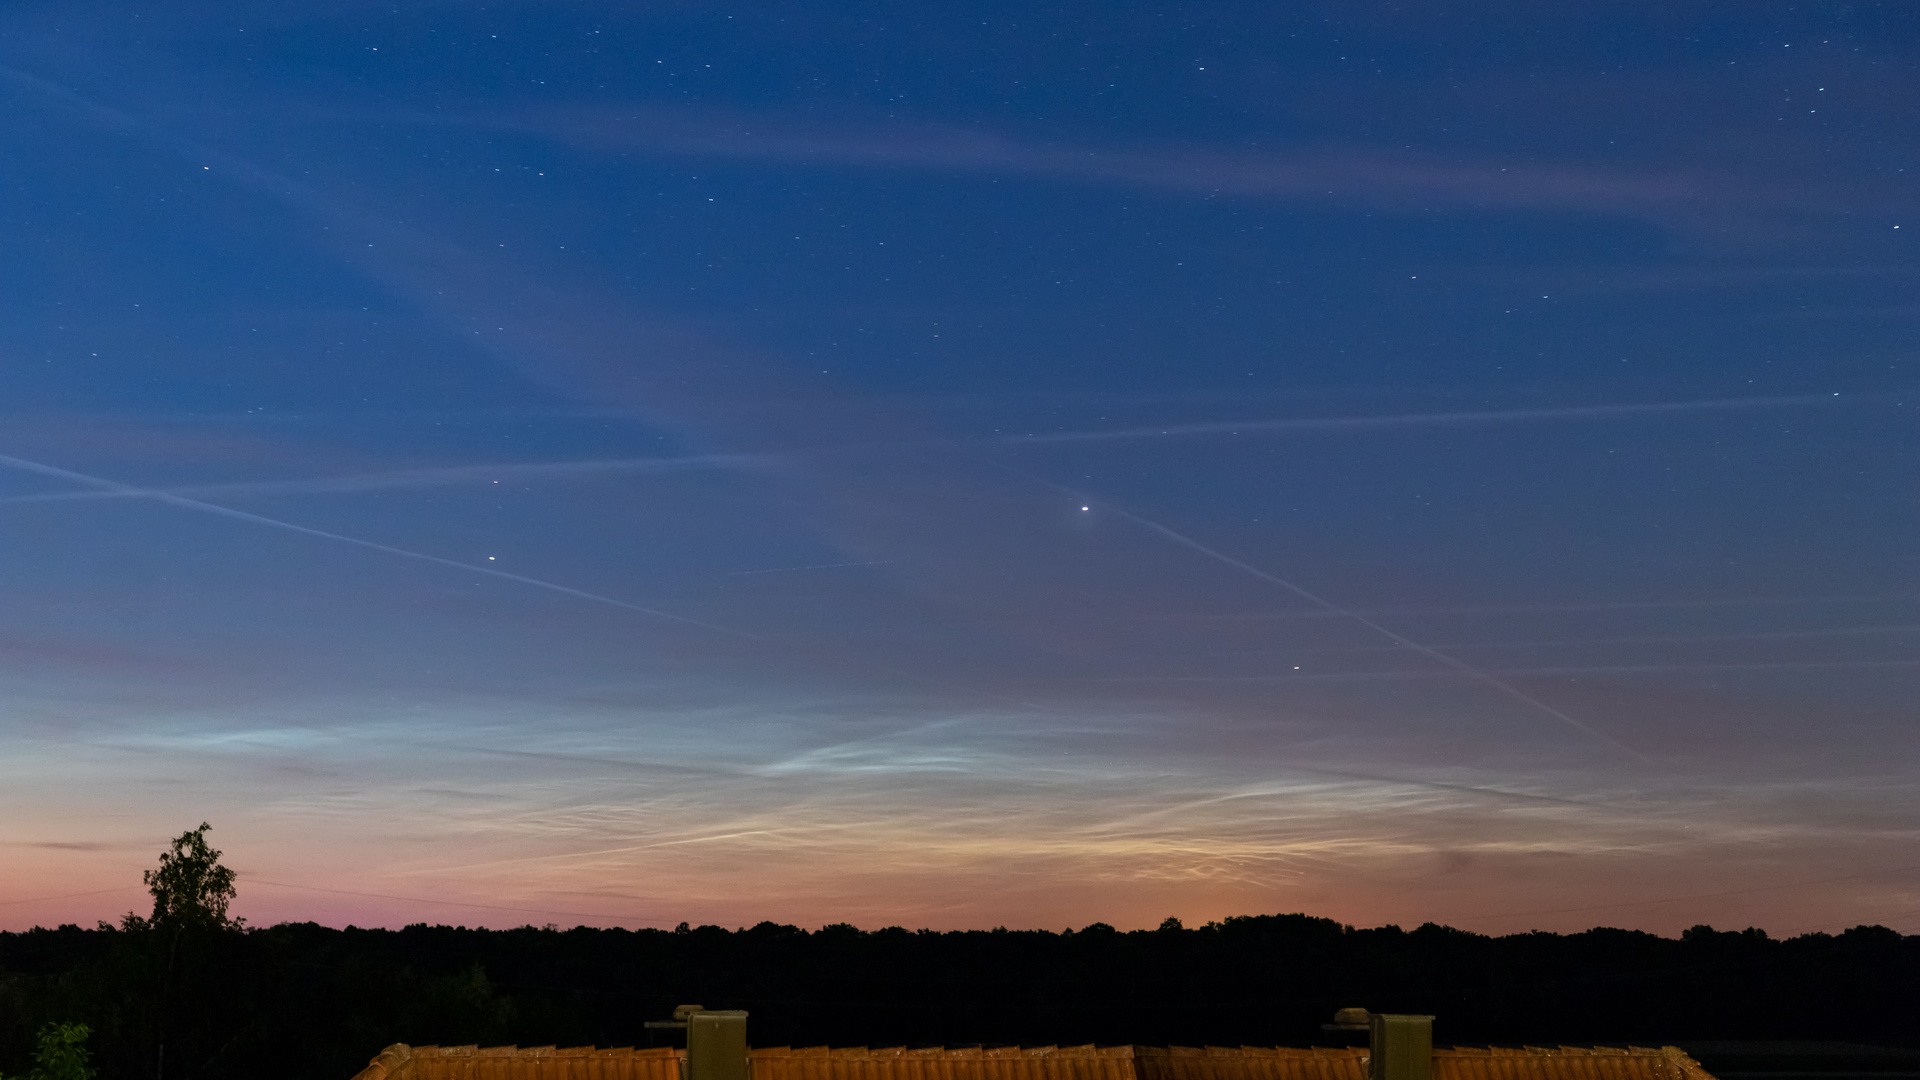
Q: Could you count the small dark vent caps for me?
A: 2